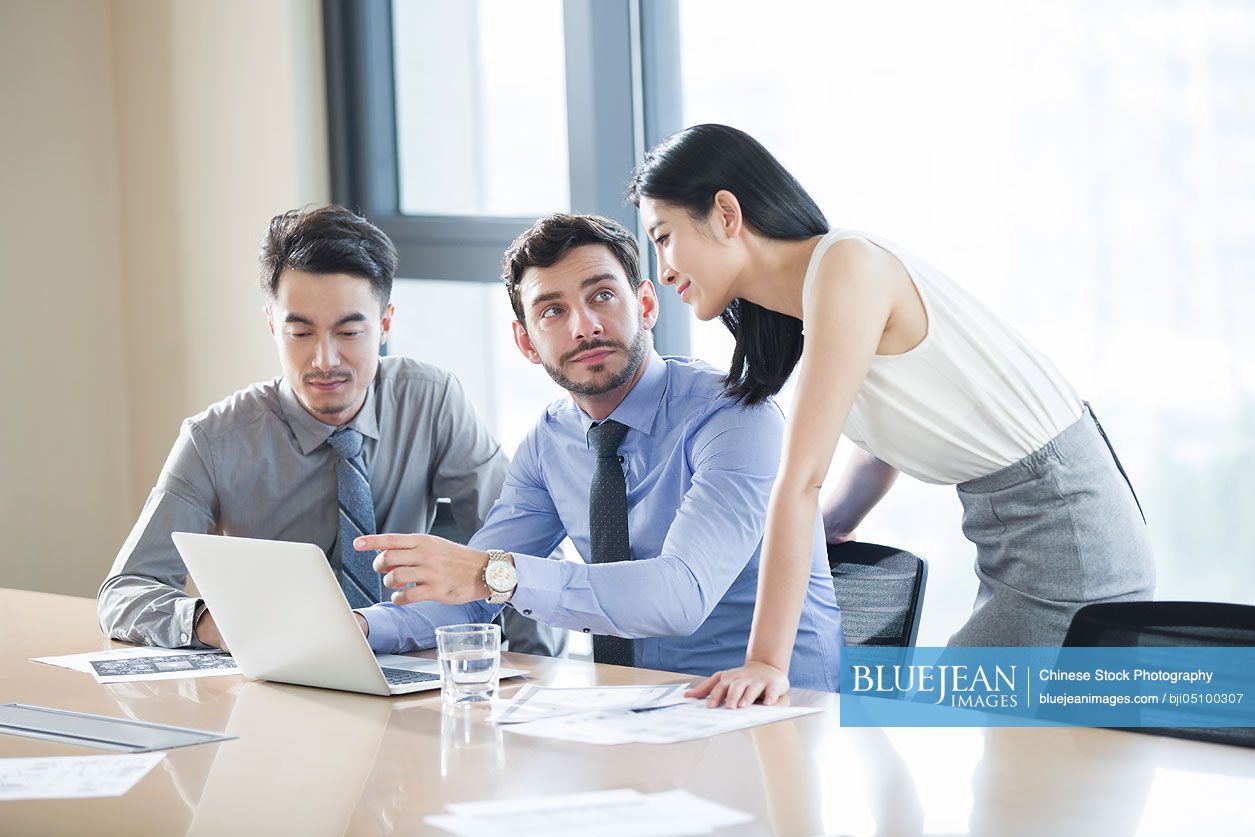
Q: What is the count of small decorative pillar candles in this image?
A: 0